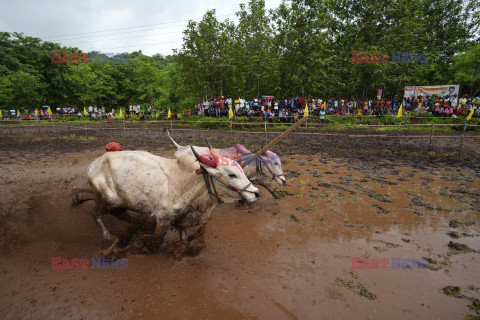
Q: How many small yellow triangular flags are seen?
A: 11